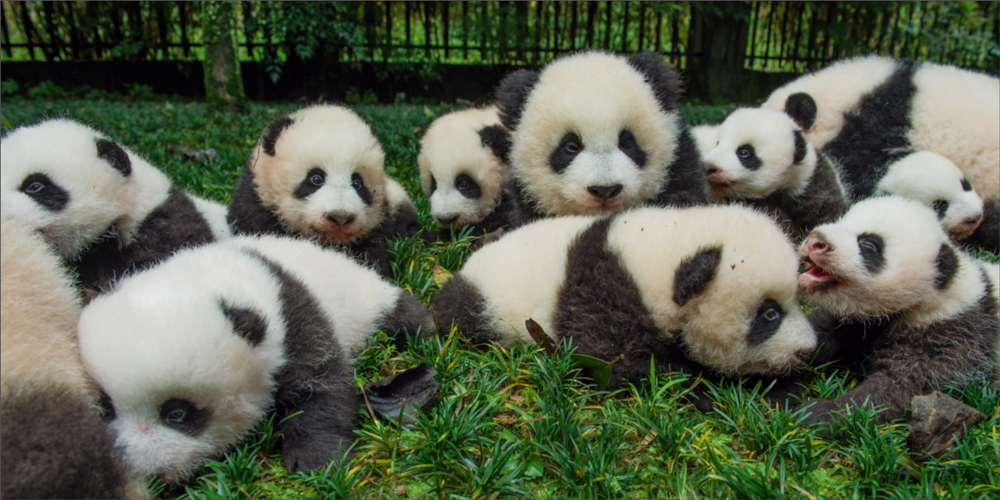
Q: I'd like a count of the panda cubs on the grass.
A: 11